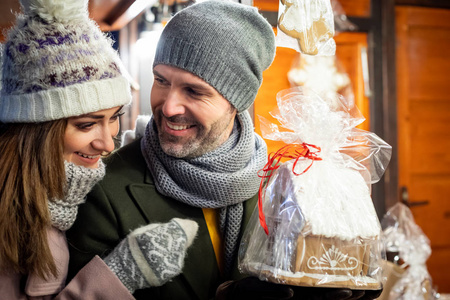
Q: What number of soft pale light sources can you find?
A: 1